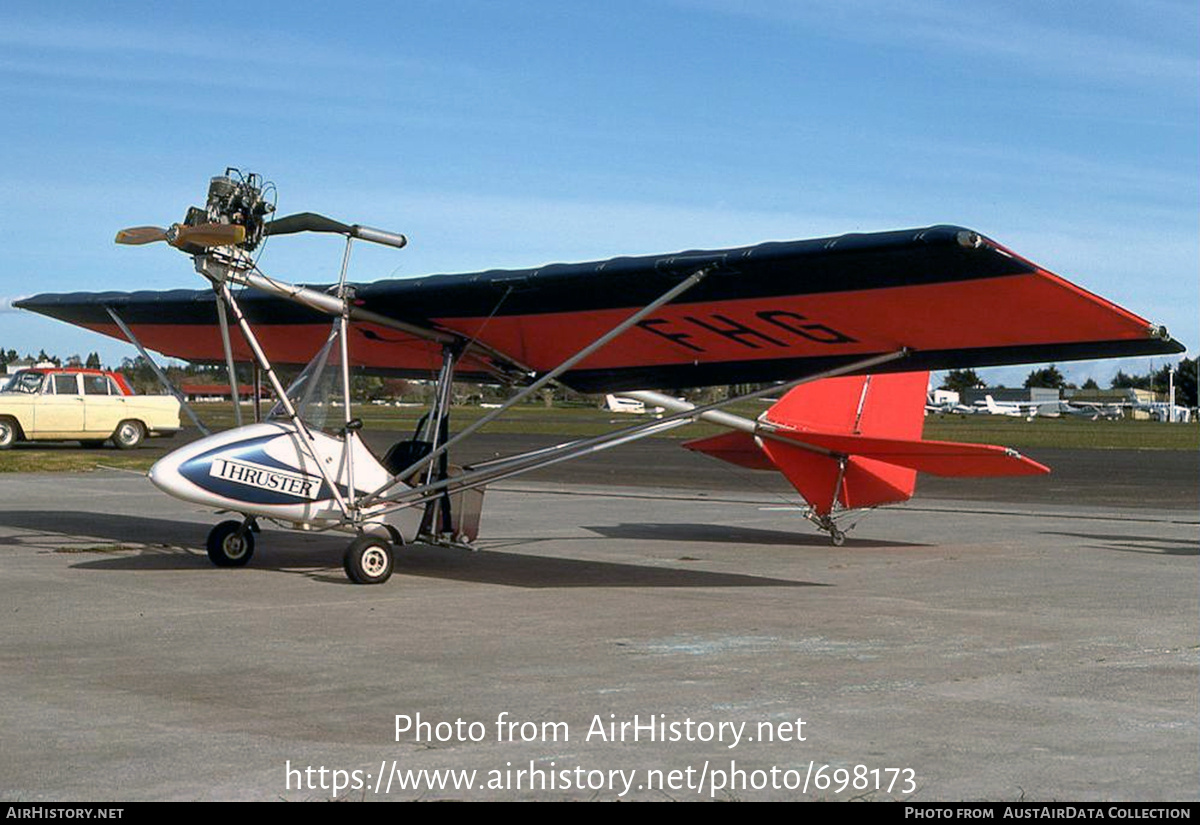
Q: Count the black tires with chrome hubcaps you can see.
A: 2